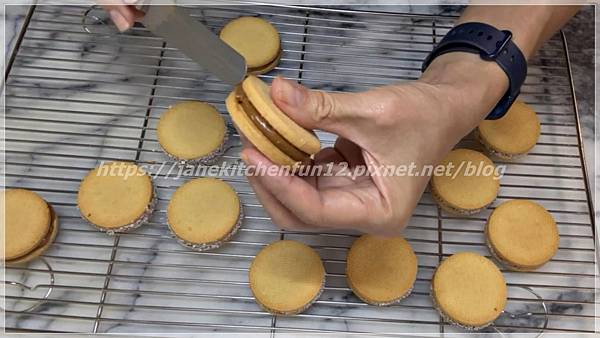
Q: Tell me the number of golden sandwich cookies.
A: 12